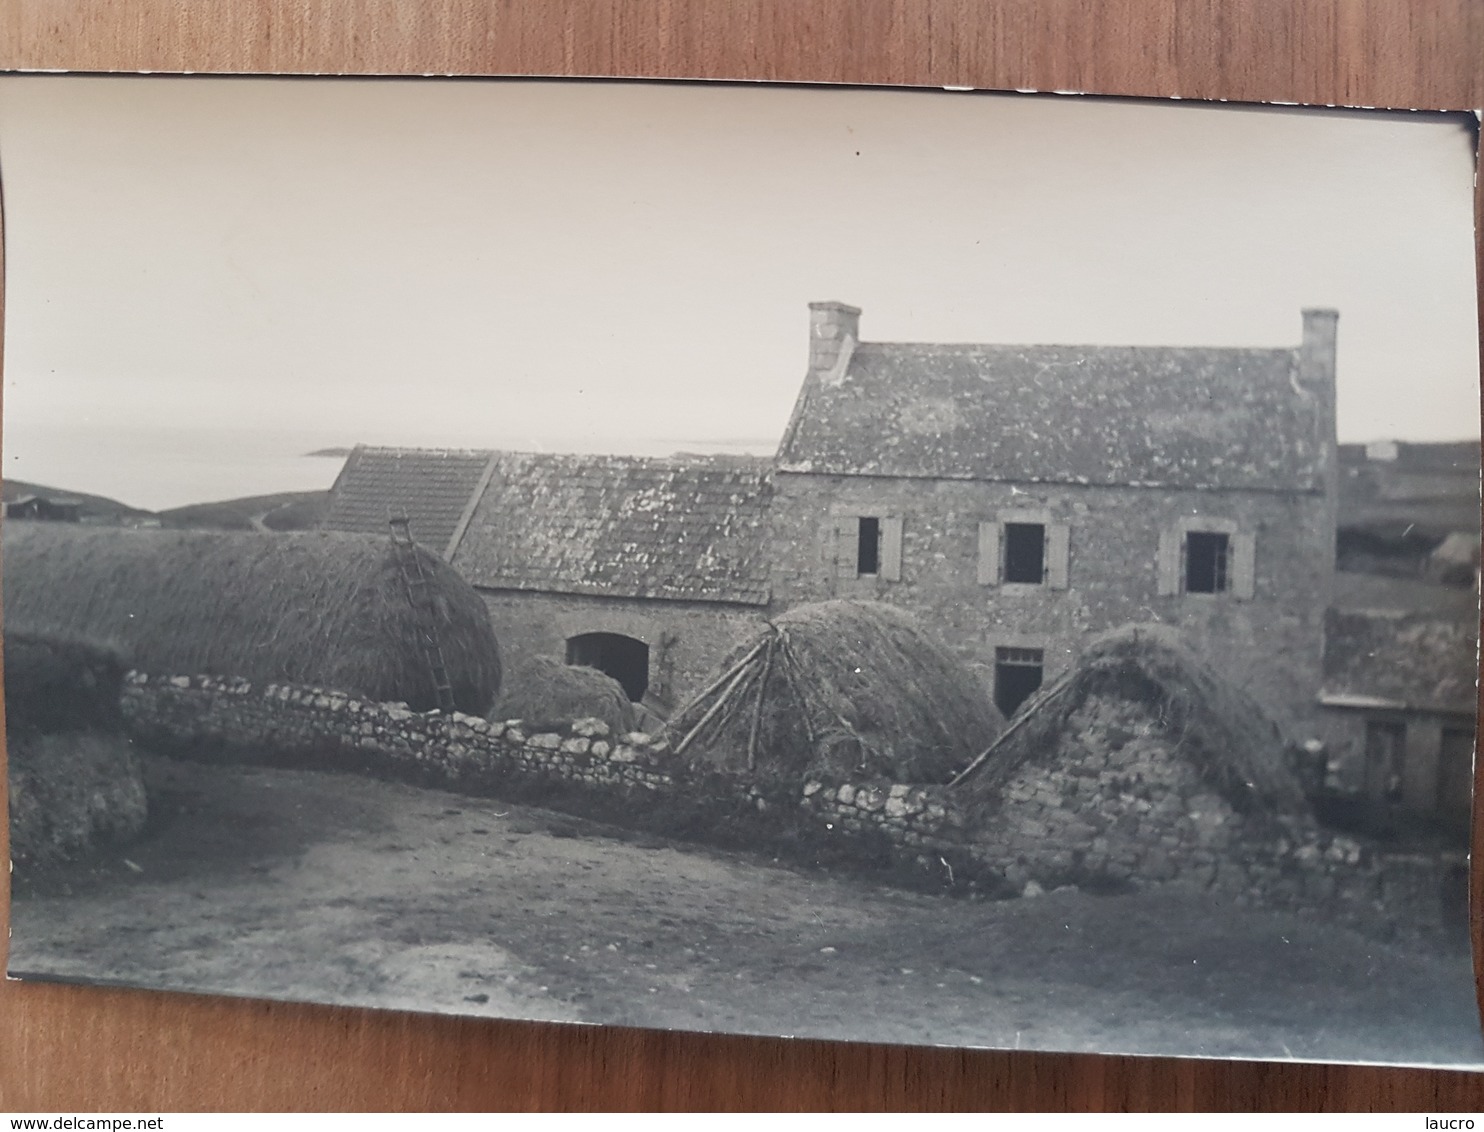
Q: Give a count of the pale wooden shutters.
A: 6